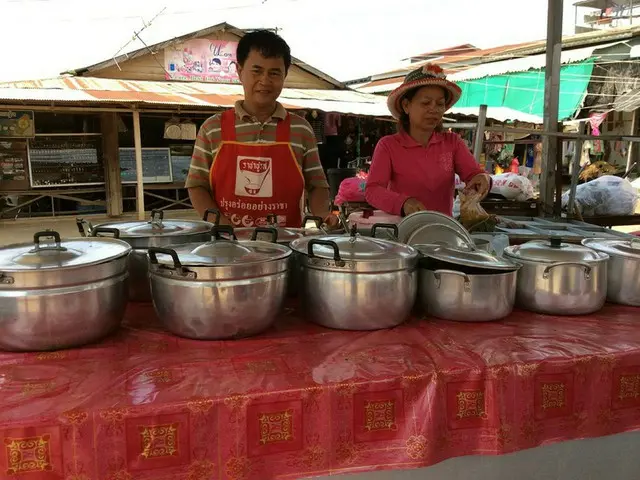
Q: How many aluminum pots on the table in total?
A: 8